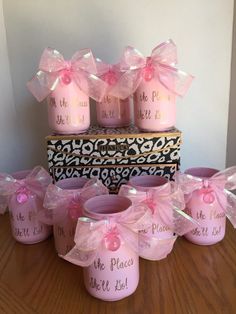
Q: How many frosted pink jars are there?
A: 8